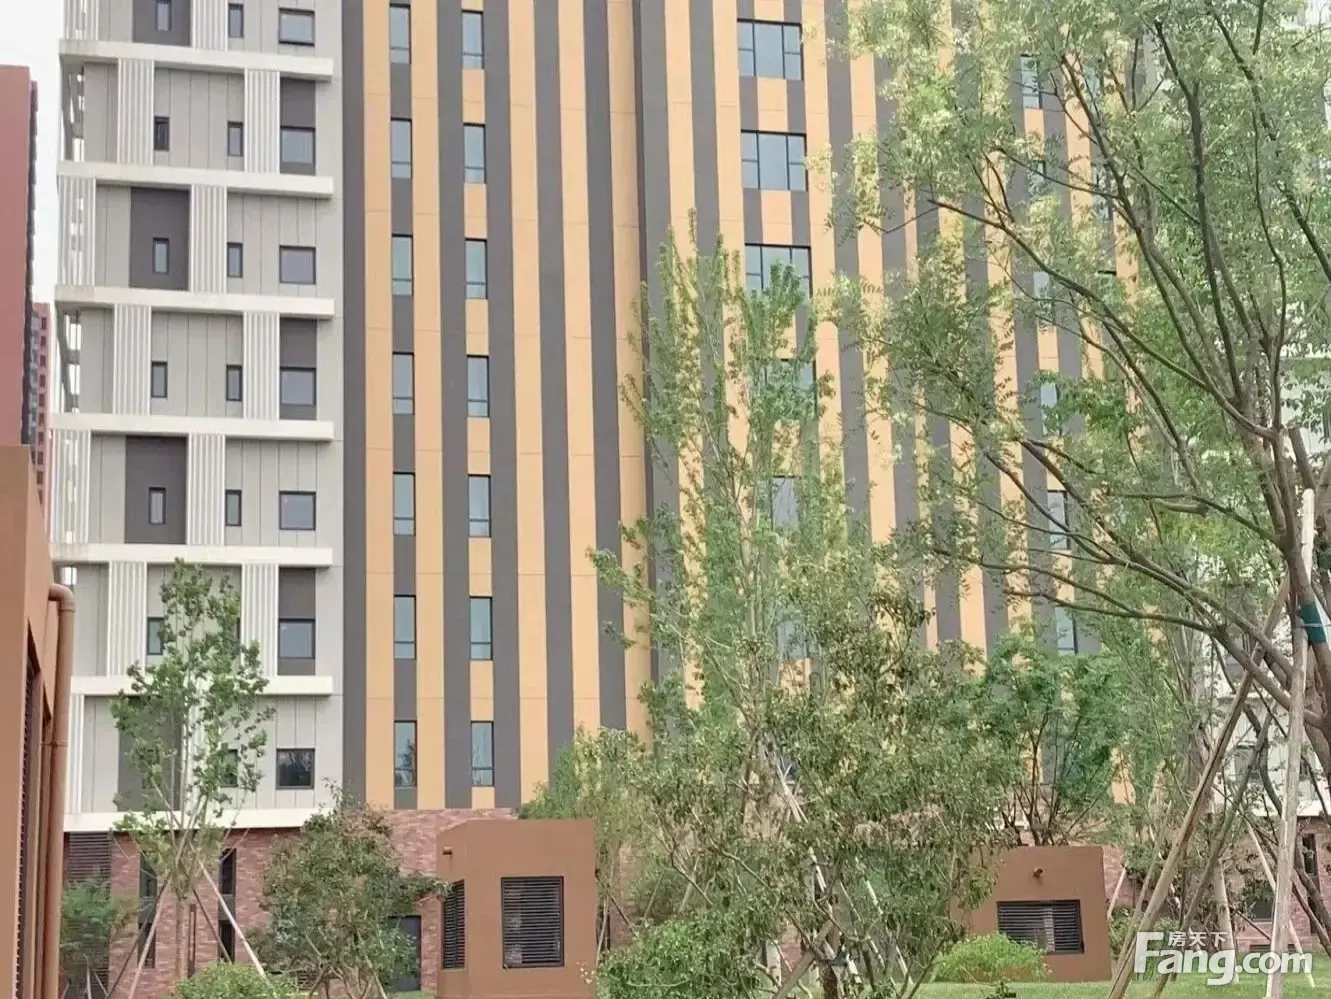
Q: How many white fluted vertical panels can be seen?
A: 14